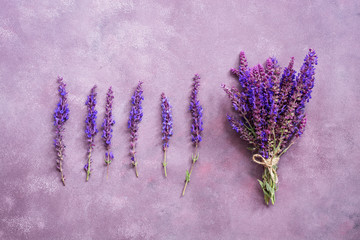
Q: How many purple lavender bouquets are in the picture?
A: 1